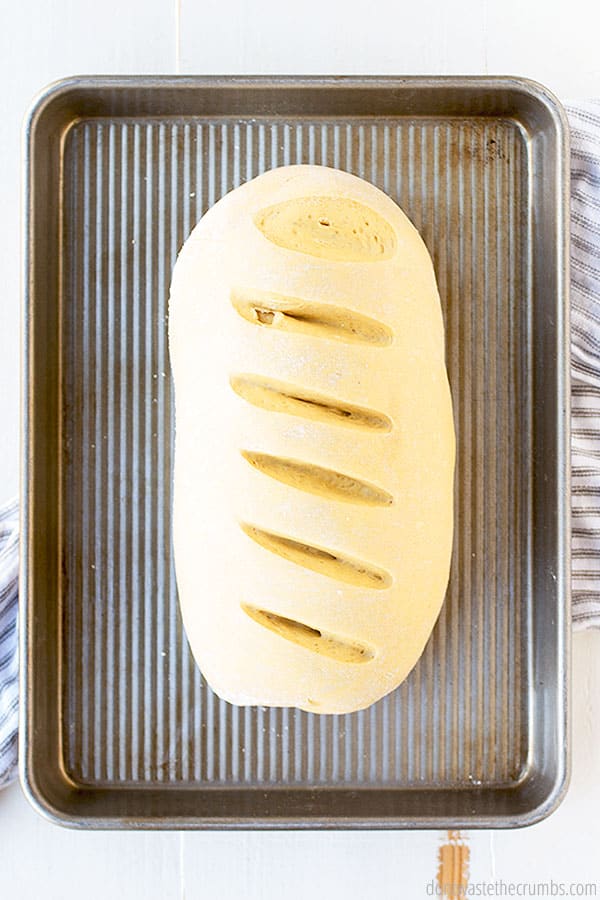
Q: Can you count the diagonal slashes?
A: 6